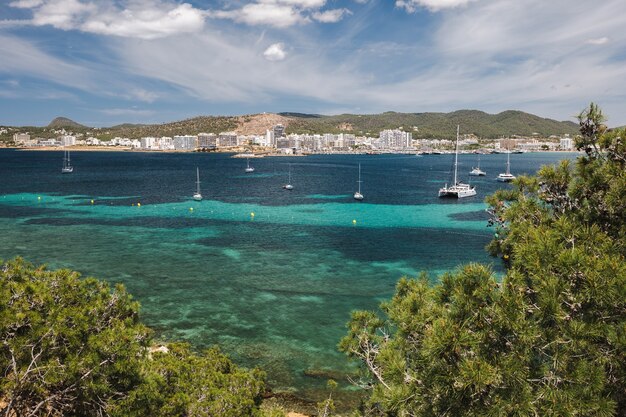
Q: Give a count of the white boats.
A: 8